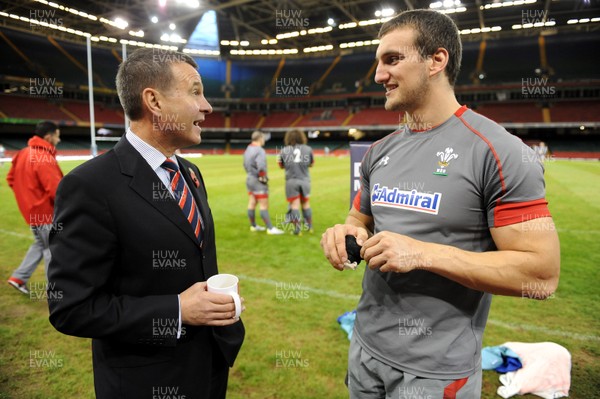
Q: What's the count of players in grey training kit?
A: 3